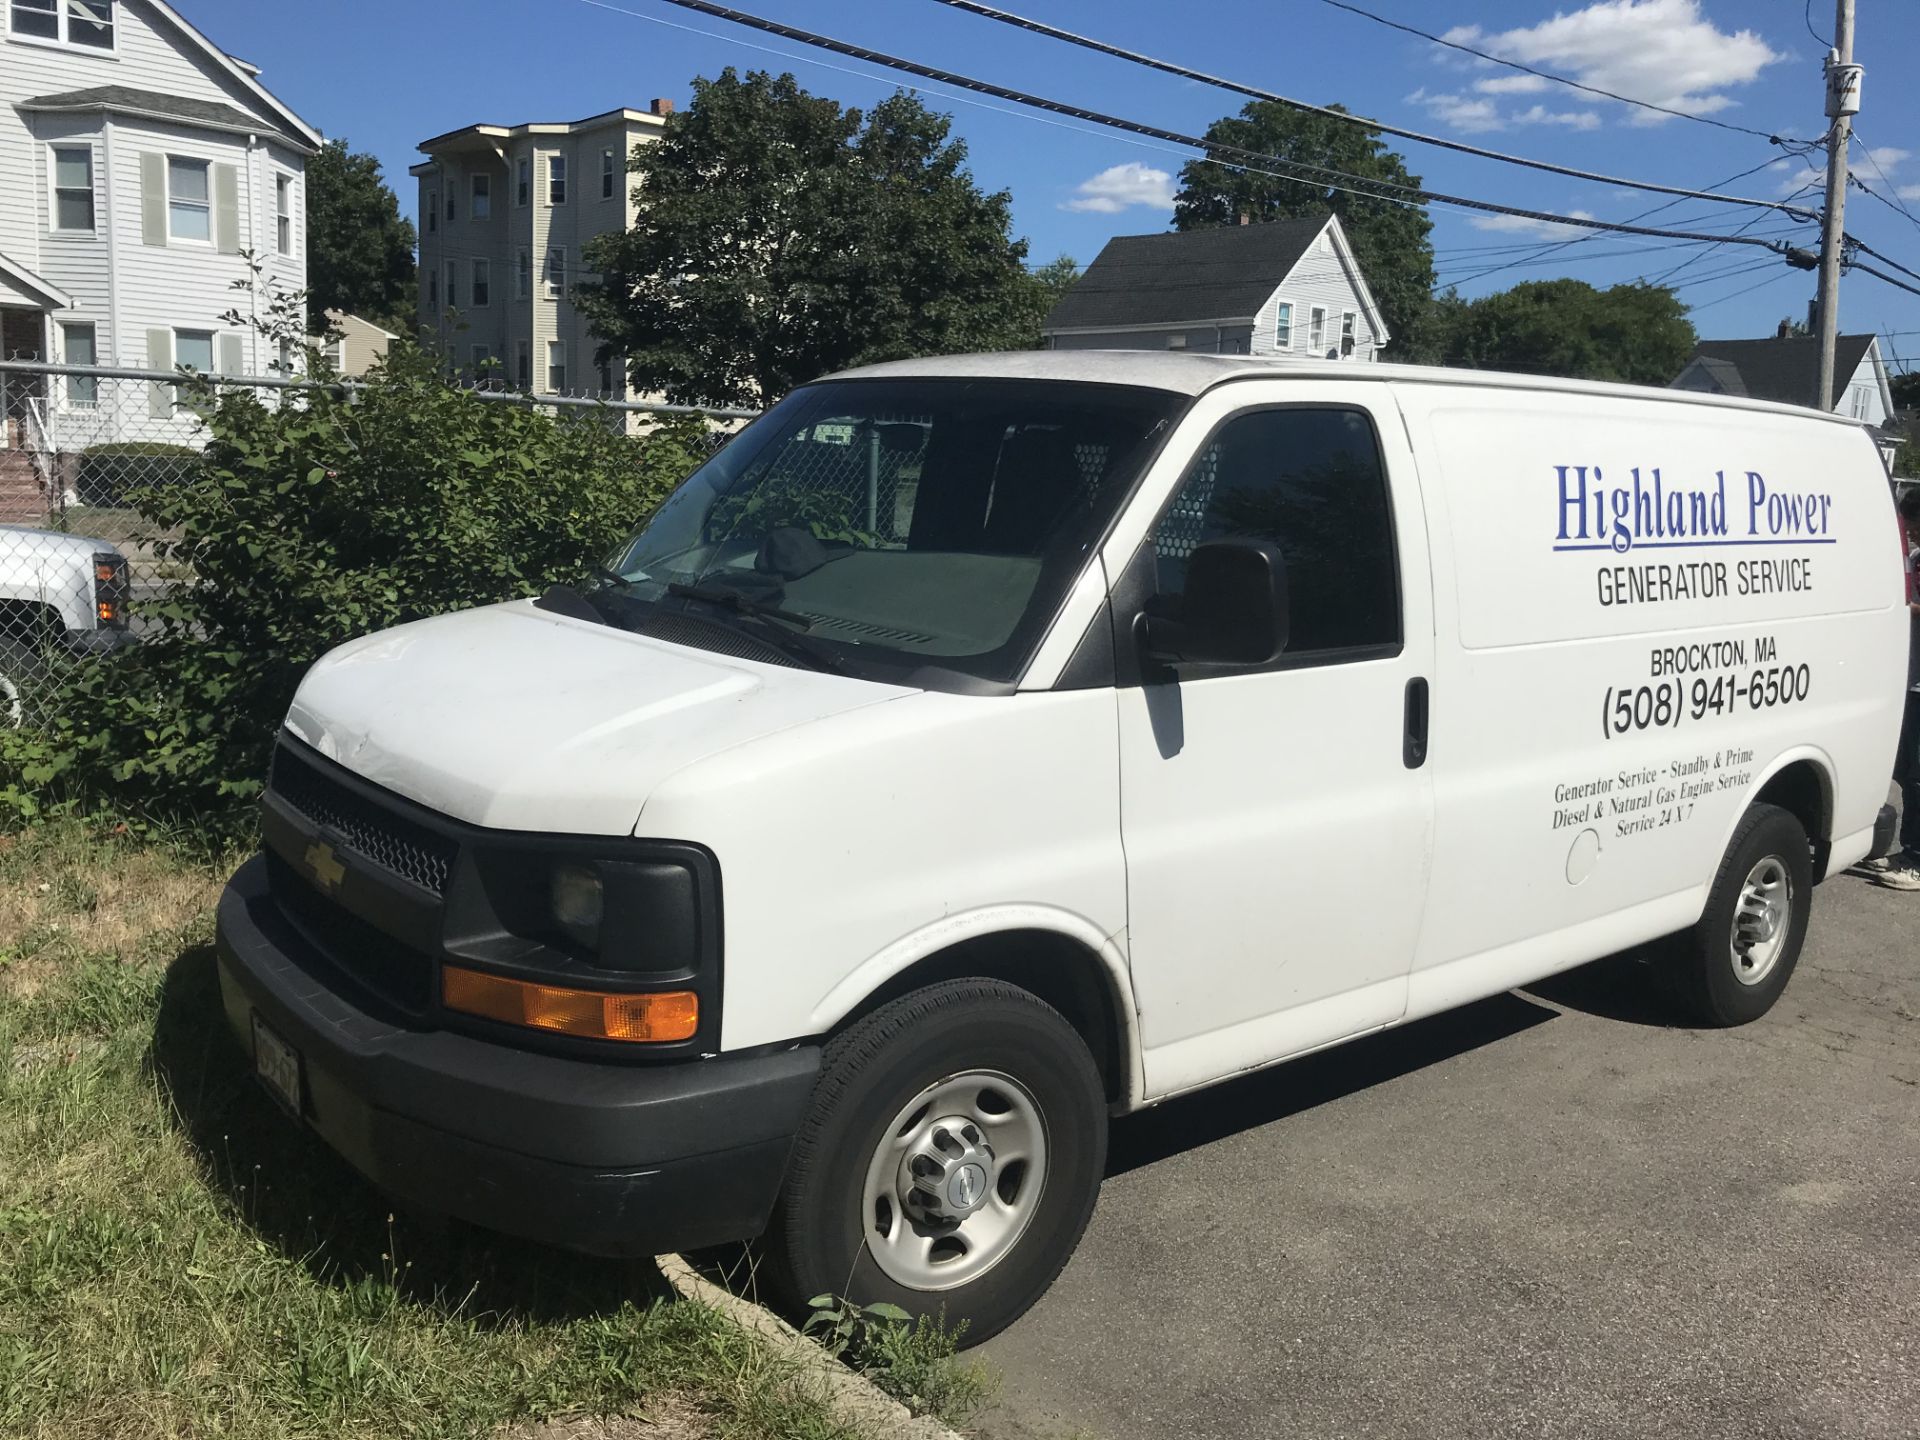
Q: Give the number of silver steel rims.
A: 2